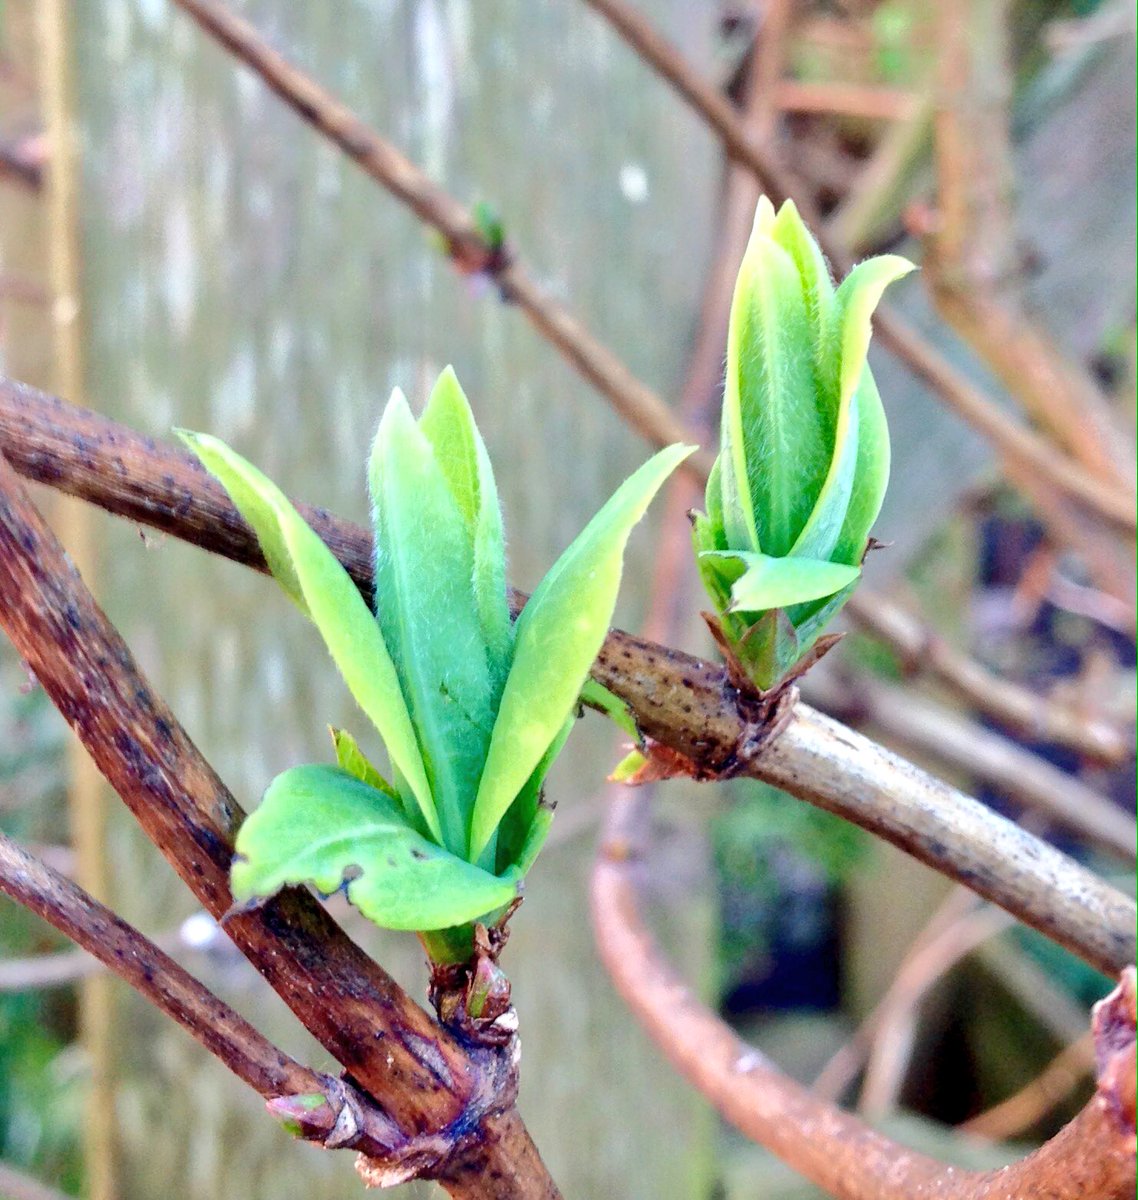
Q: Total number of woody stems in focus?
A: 3